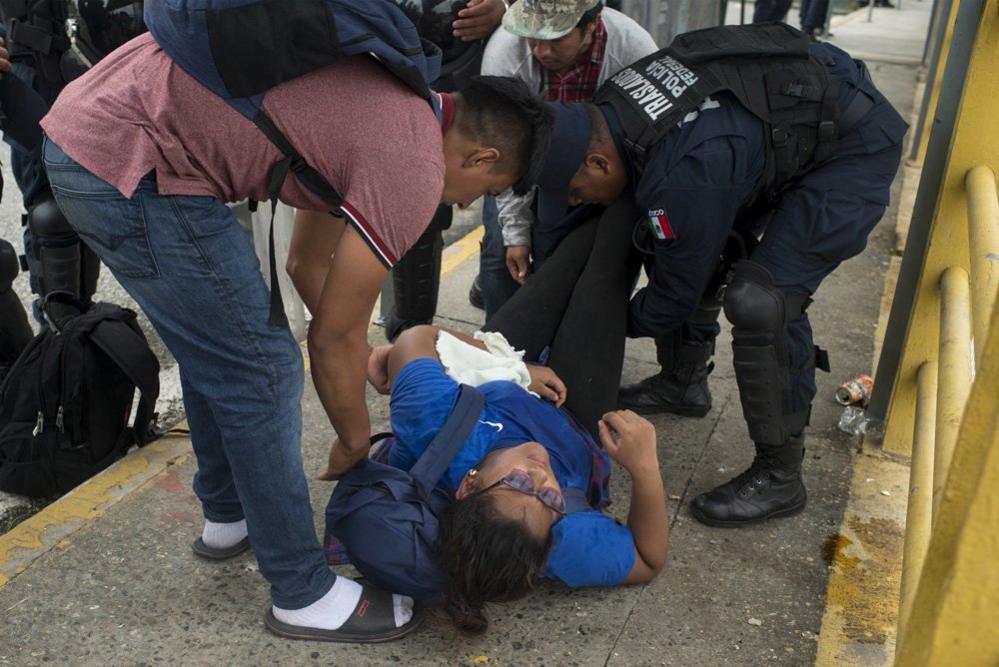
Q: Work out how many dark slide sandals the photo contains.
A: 2